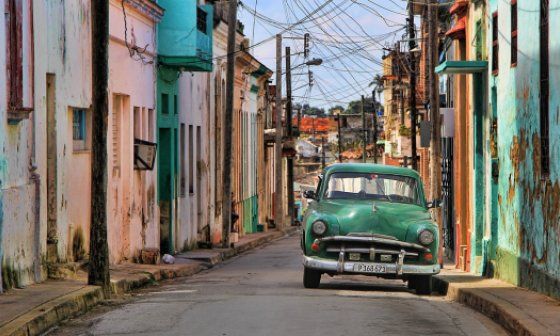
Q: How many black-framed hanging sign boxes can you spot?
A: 1